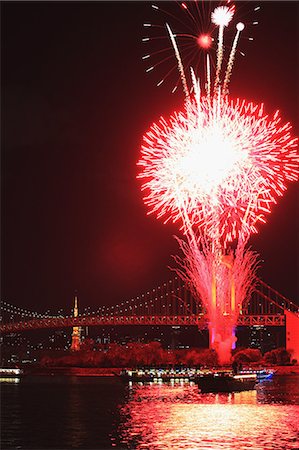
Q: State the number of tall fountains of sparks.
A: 1